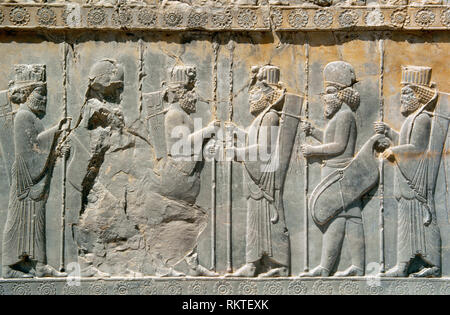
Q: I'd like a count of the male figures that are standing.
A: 6